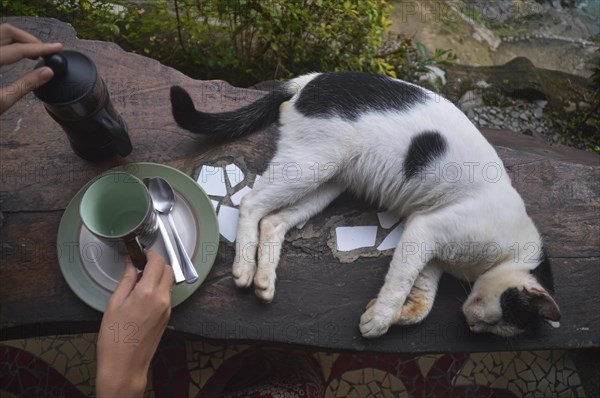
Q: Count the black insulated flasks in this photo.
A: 1